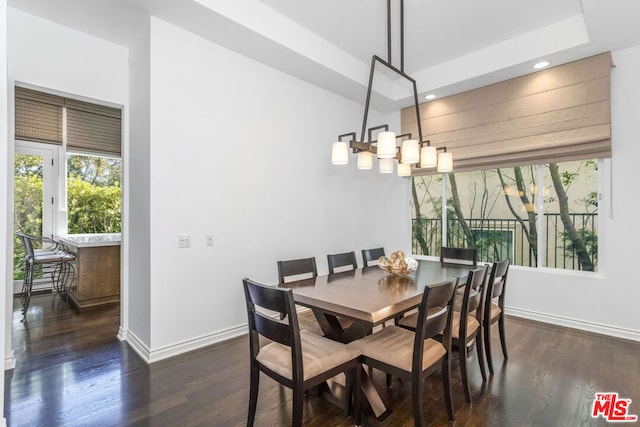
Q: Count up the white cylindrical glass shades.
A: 8